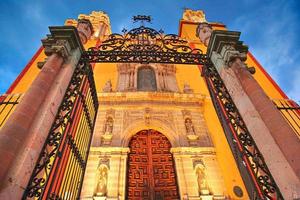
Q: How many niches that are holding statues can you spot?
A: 4